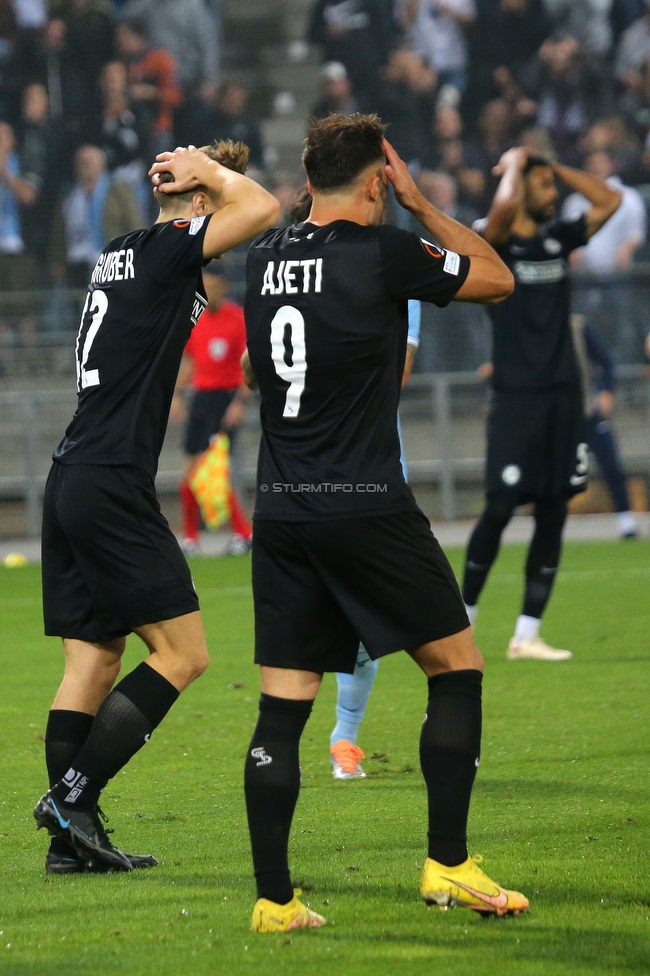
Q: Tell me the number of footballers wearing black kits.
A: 3